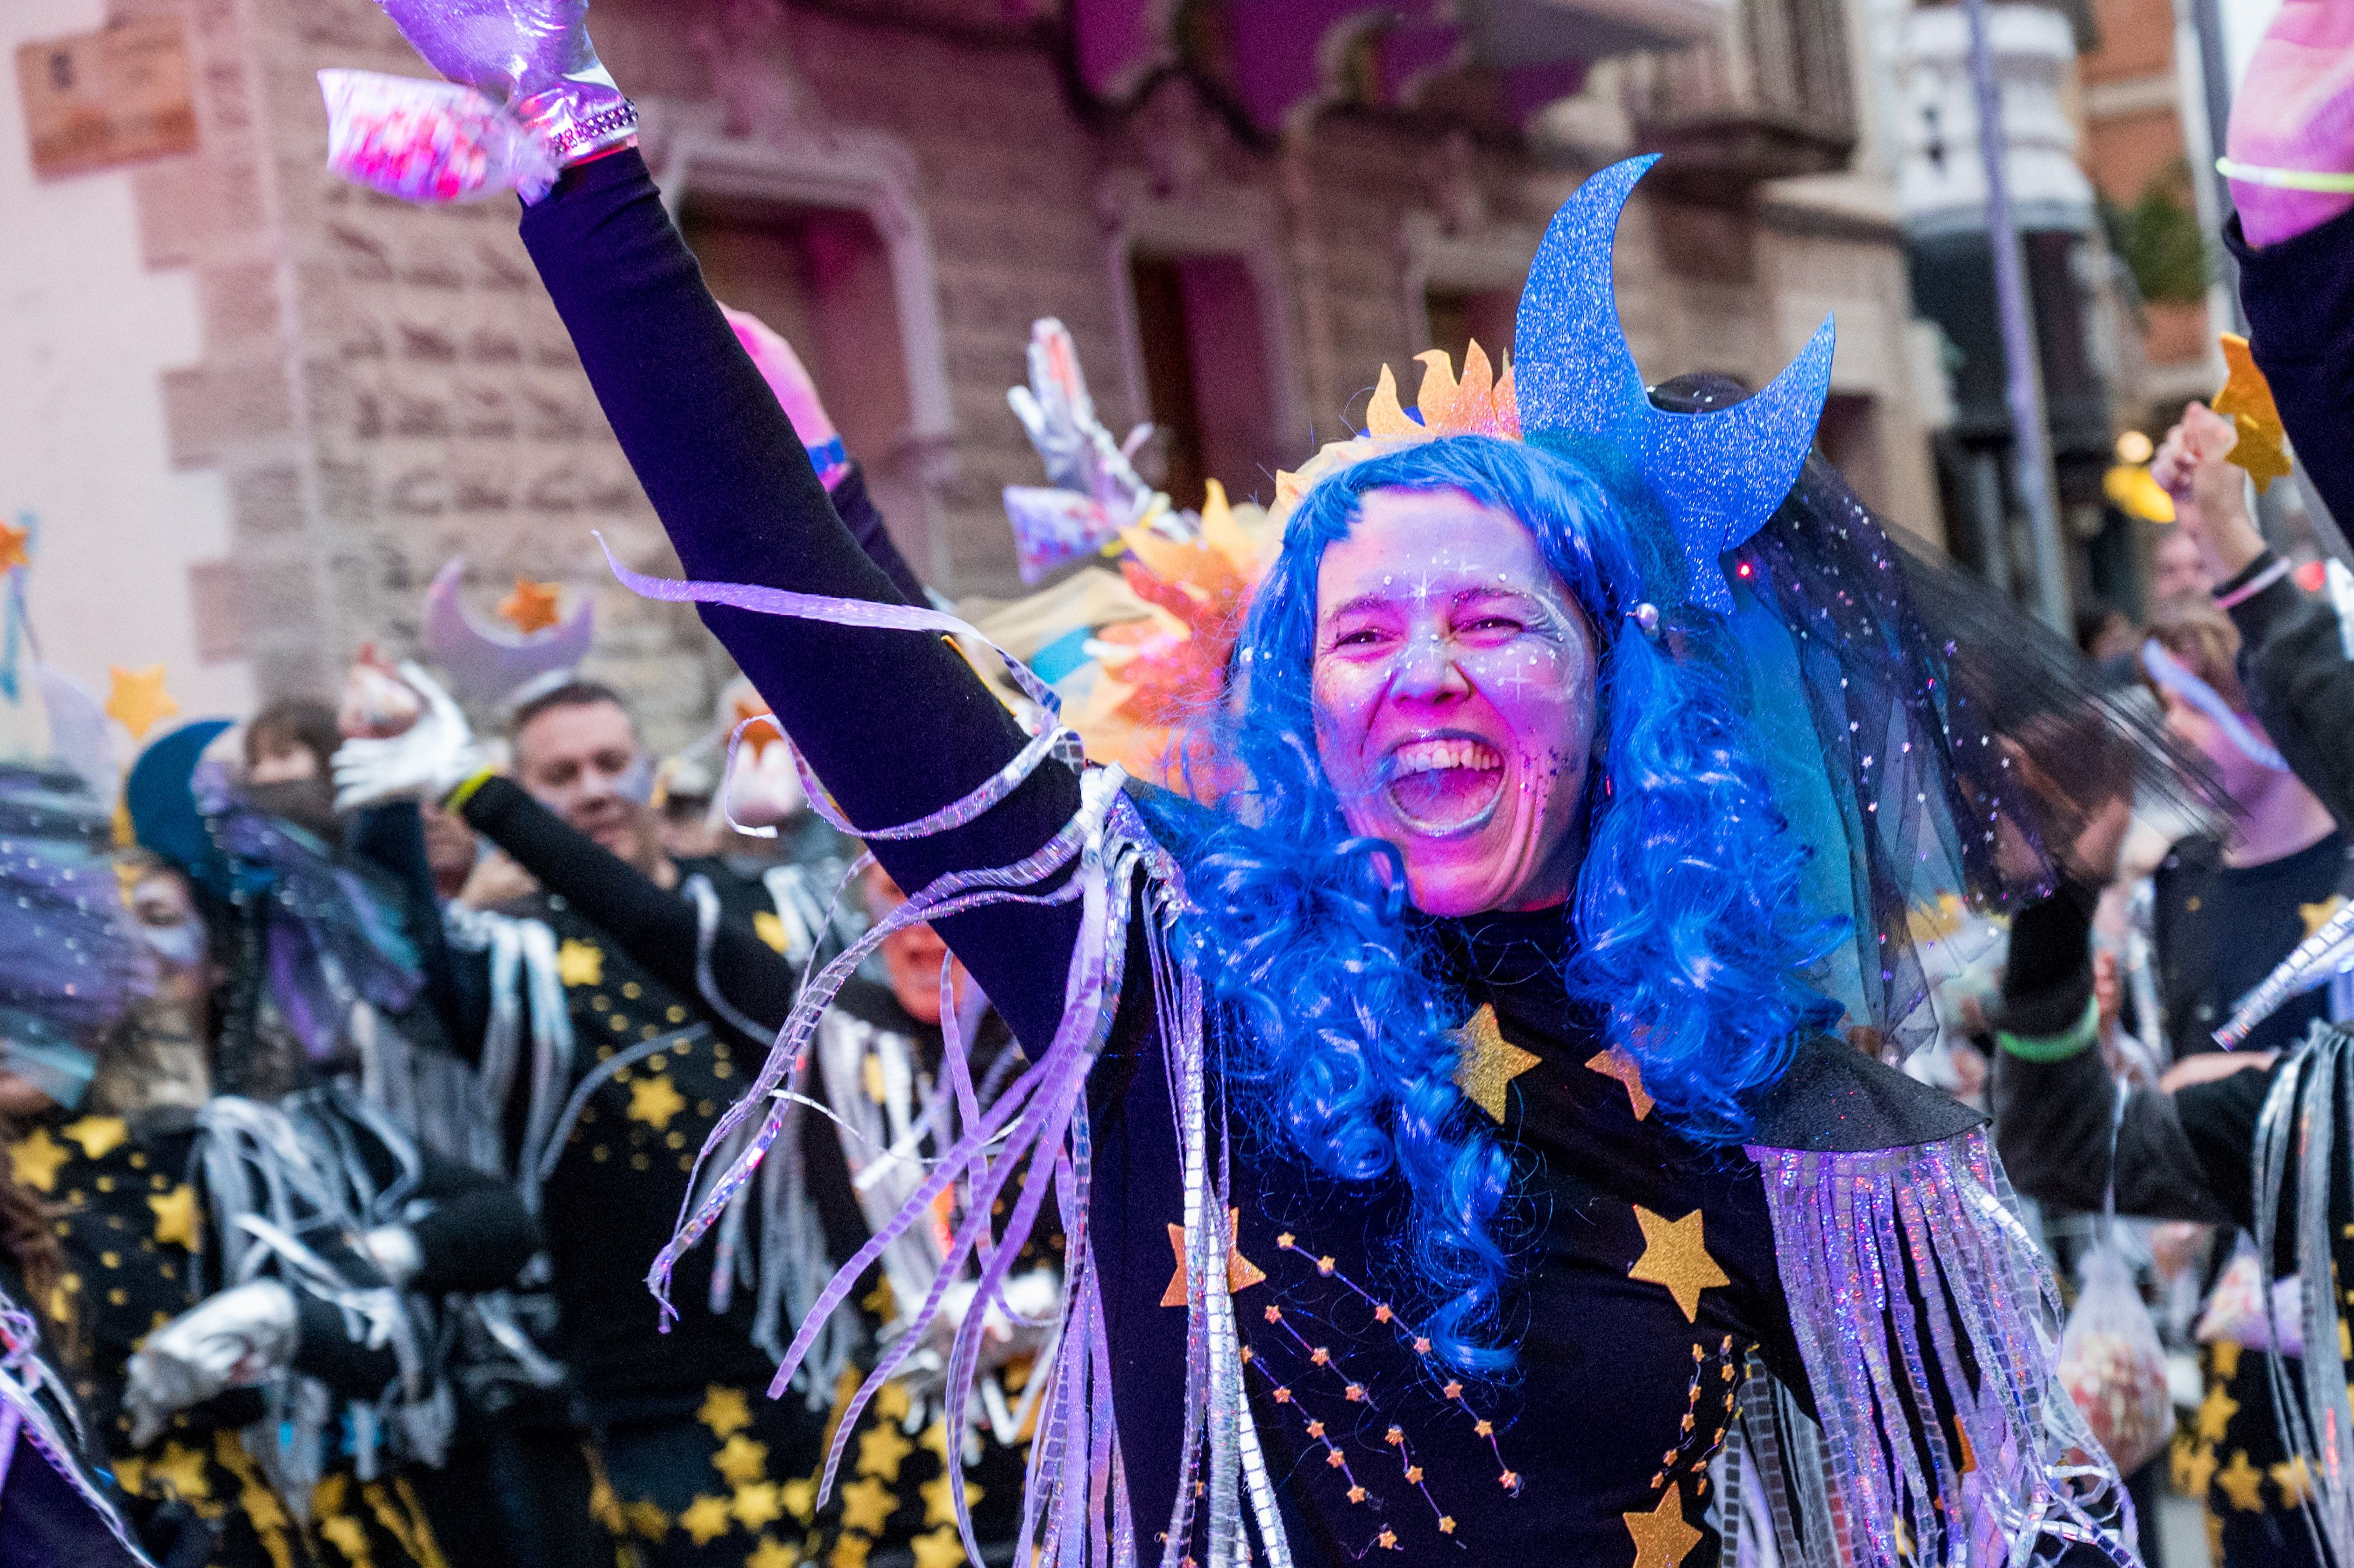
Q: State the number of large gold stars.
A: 5